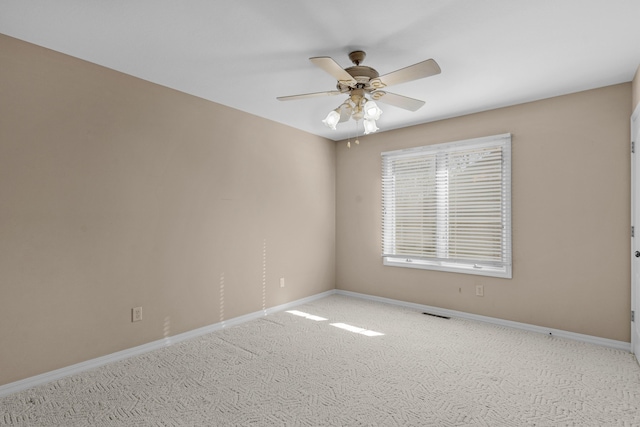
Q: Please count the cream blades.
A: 5